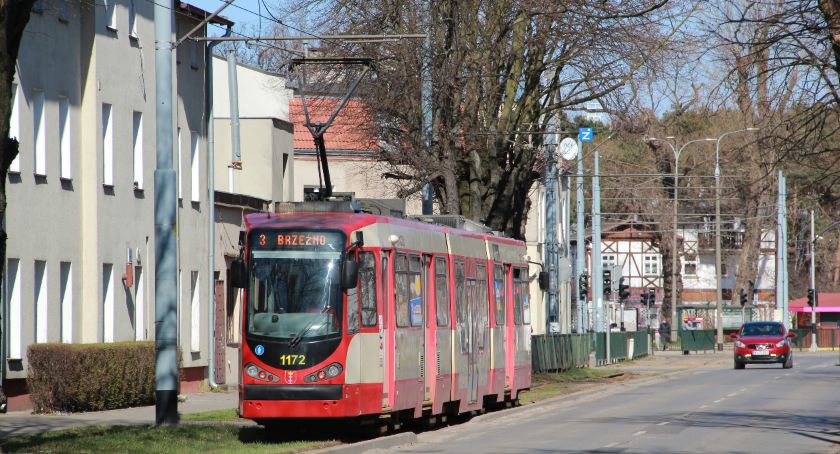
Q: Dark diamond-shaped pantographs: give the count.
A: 1